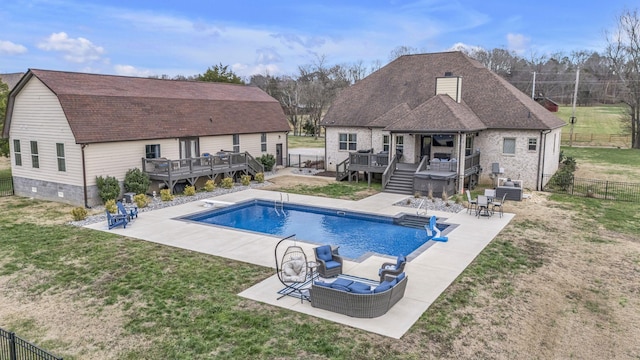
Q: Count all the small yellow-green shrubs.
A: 9